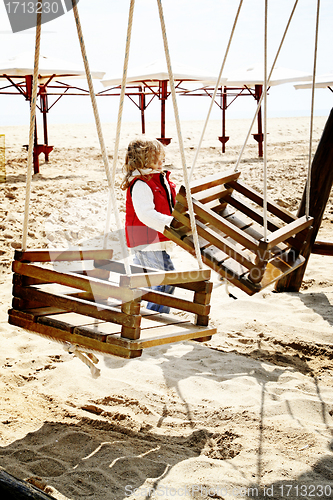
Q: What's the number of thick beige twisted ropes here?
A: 4